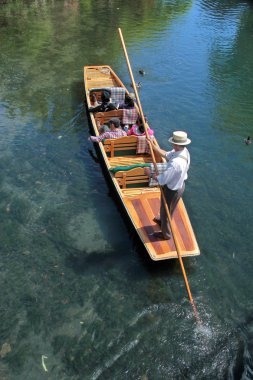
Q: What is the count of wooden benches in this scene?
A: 4